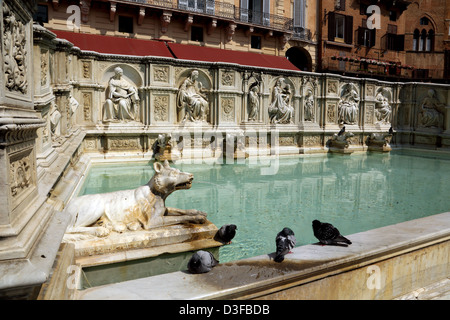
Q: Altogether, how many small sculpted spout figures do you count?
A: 4